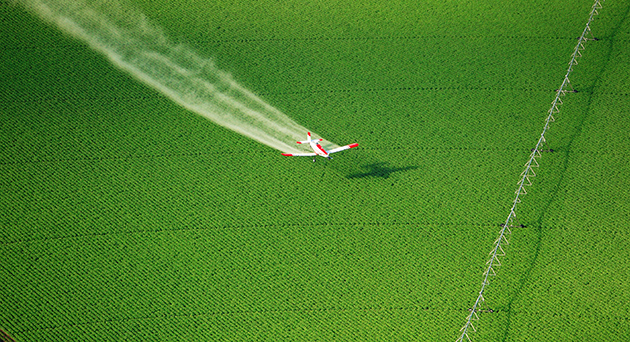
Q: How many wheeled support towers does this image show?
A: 5